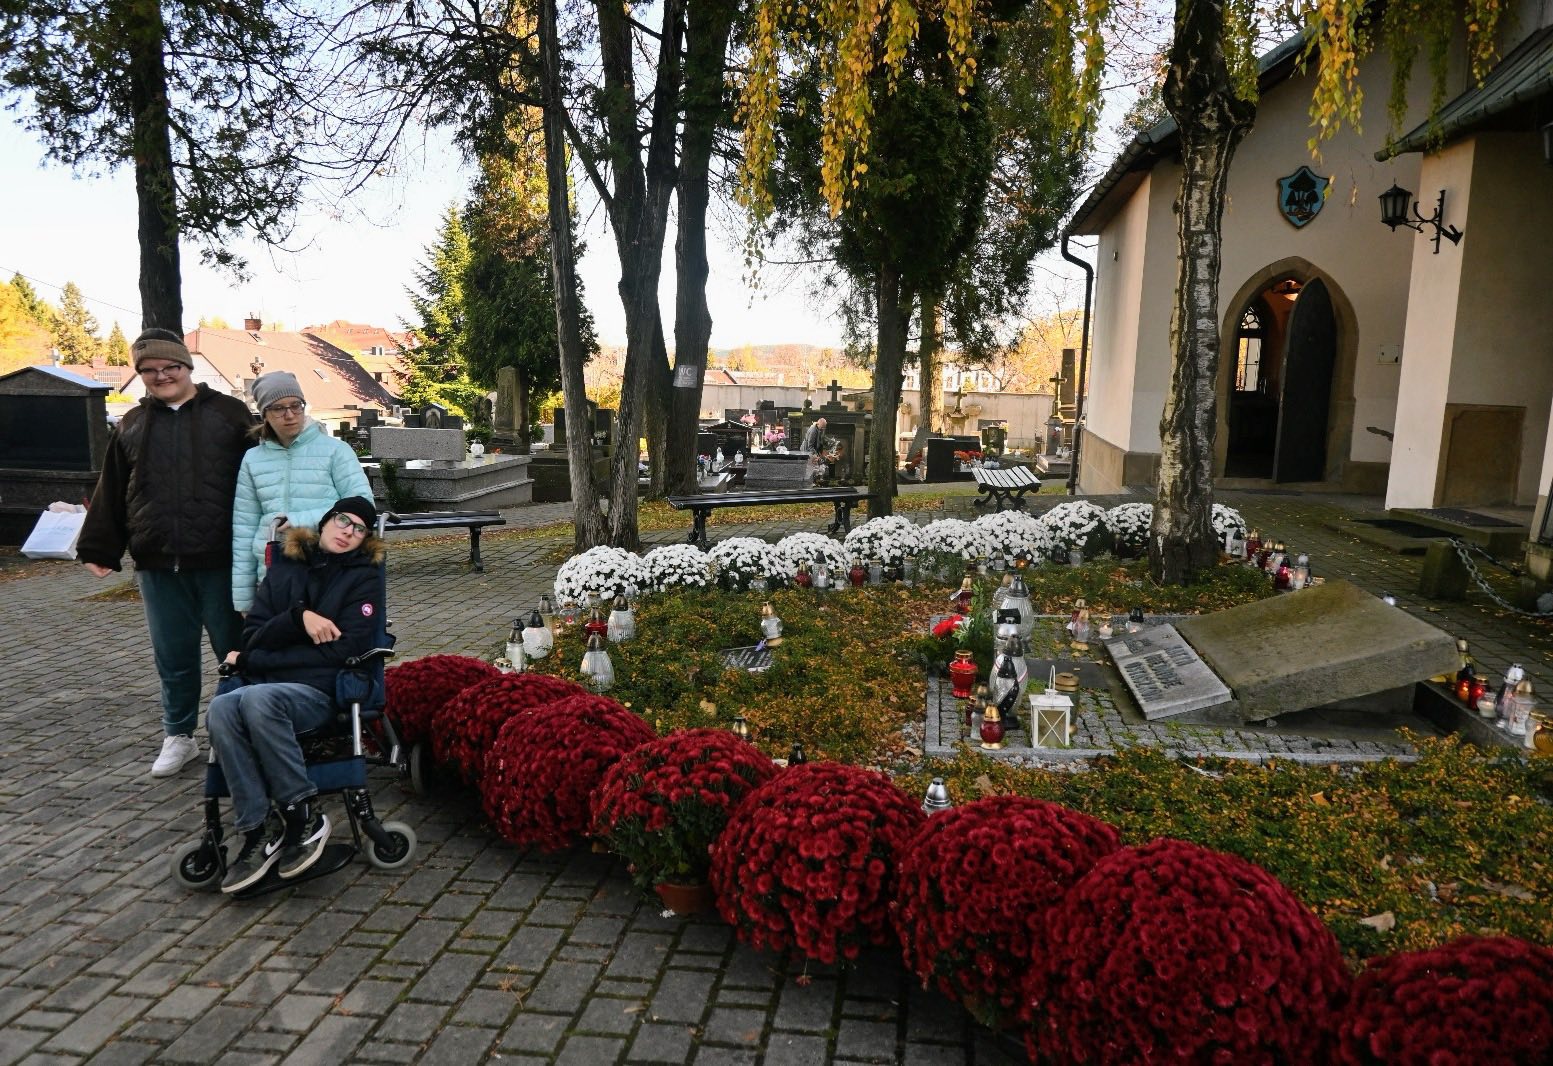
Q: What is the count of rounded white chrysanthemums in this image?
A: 10